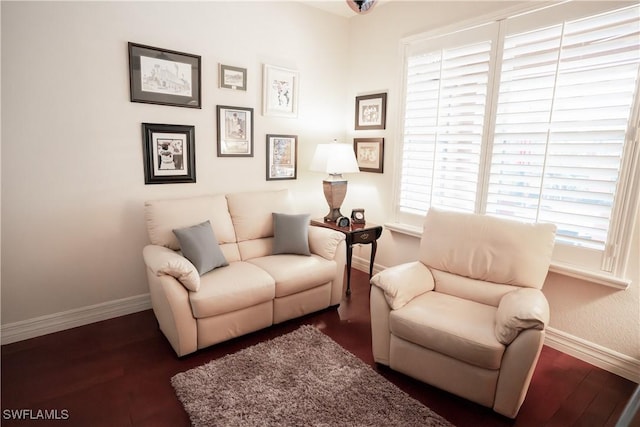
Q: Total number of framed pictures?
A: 8